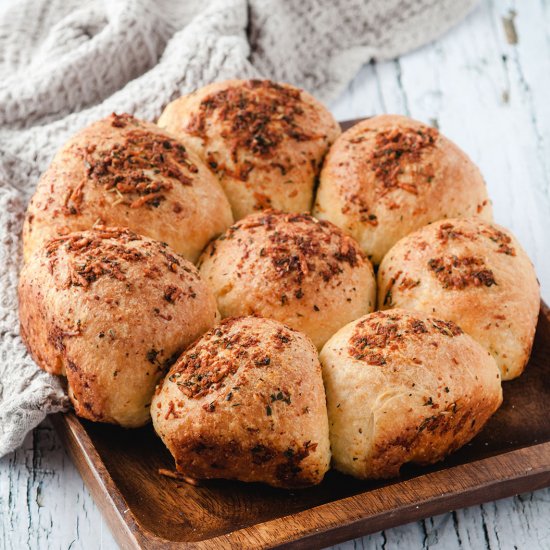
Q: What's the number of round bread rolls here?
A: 8